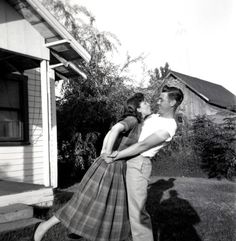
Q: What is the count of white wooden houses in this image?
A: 1